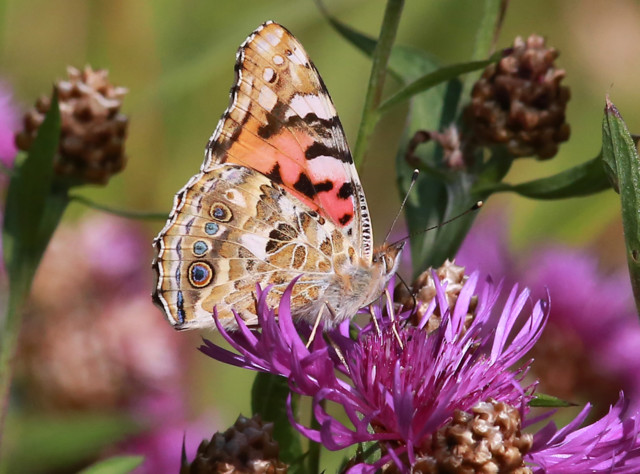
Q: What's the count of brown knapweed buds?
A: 5